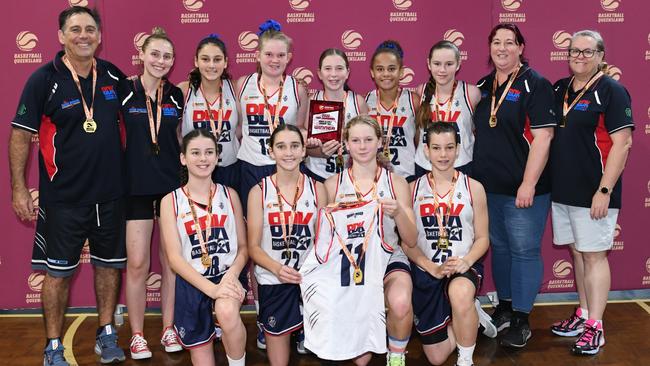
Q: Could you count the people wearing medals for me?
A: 13